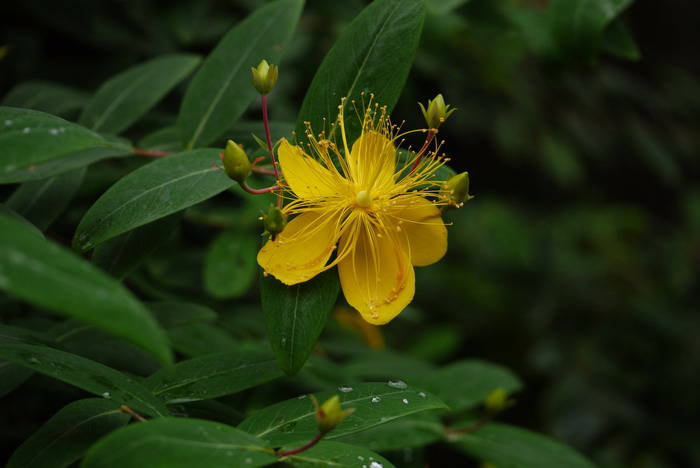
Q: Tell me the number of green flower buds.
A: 7